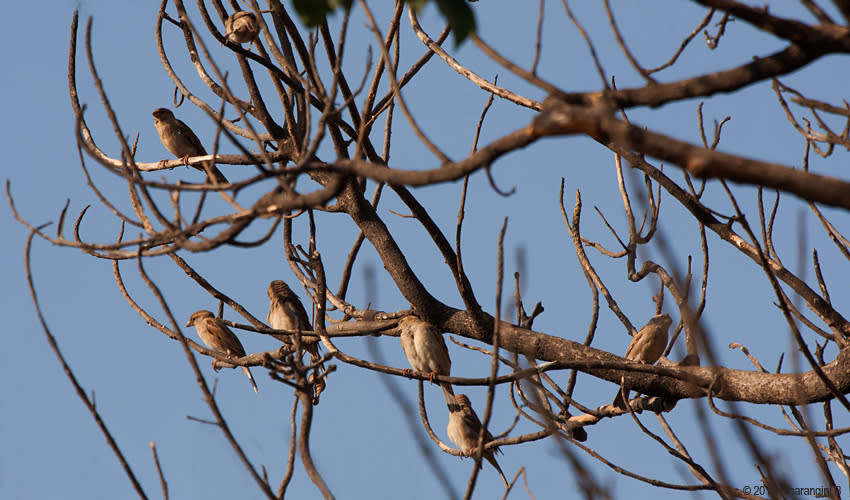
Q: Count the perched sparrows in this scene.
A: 7